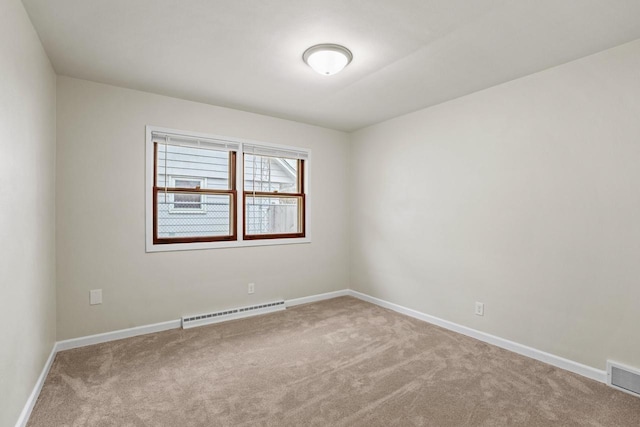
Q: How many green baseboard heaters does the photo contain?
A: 0